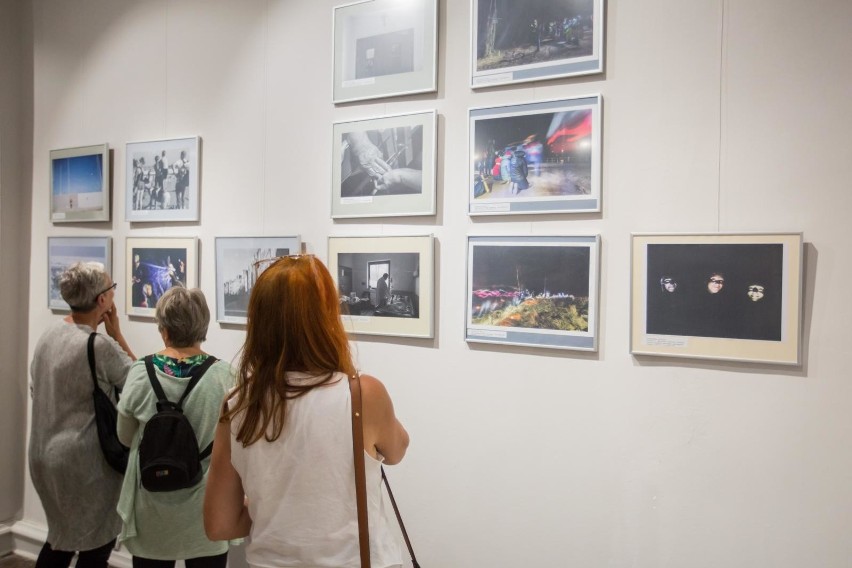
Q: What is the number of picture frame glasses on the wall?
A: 12